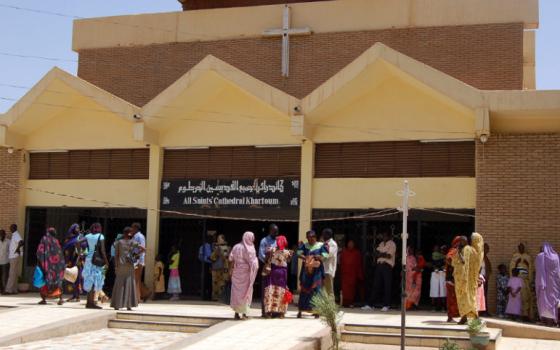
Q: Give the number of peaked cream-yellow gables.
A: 3